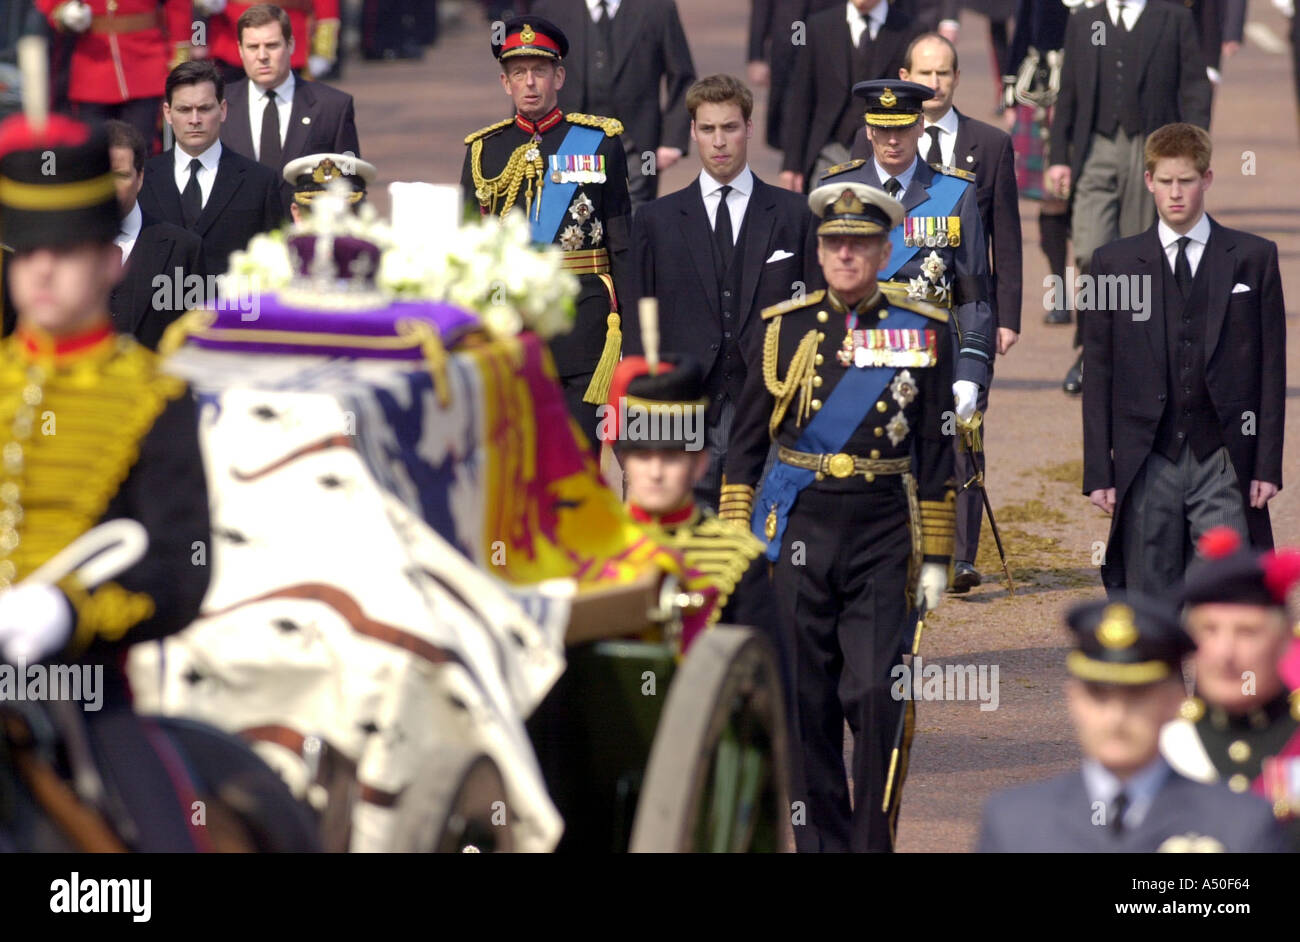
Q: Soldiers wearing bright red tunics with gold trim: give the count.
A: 2